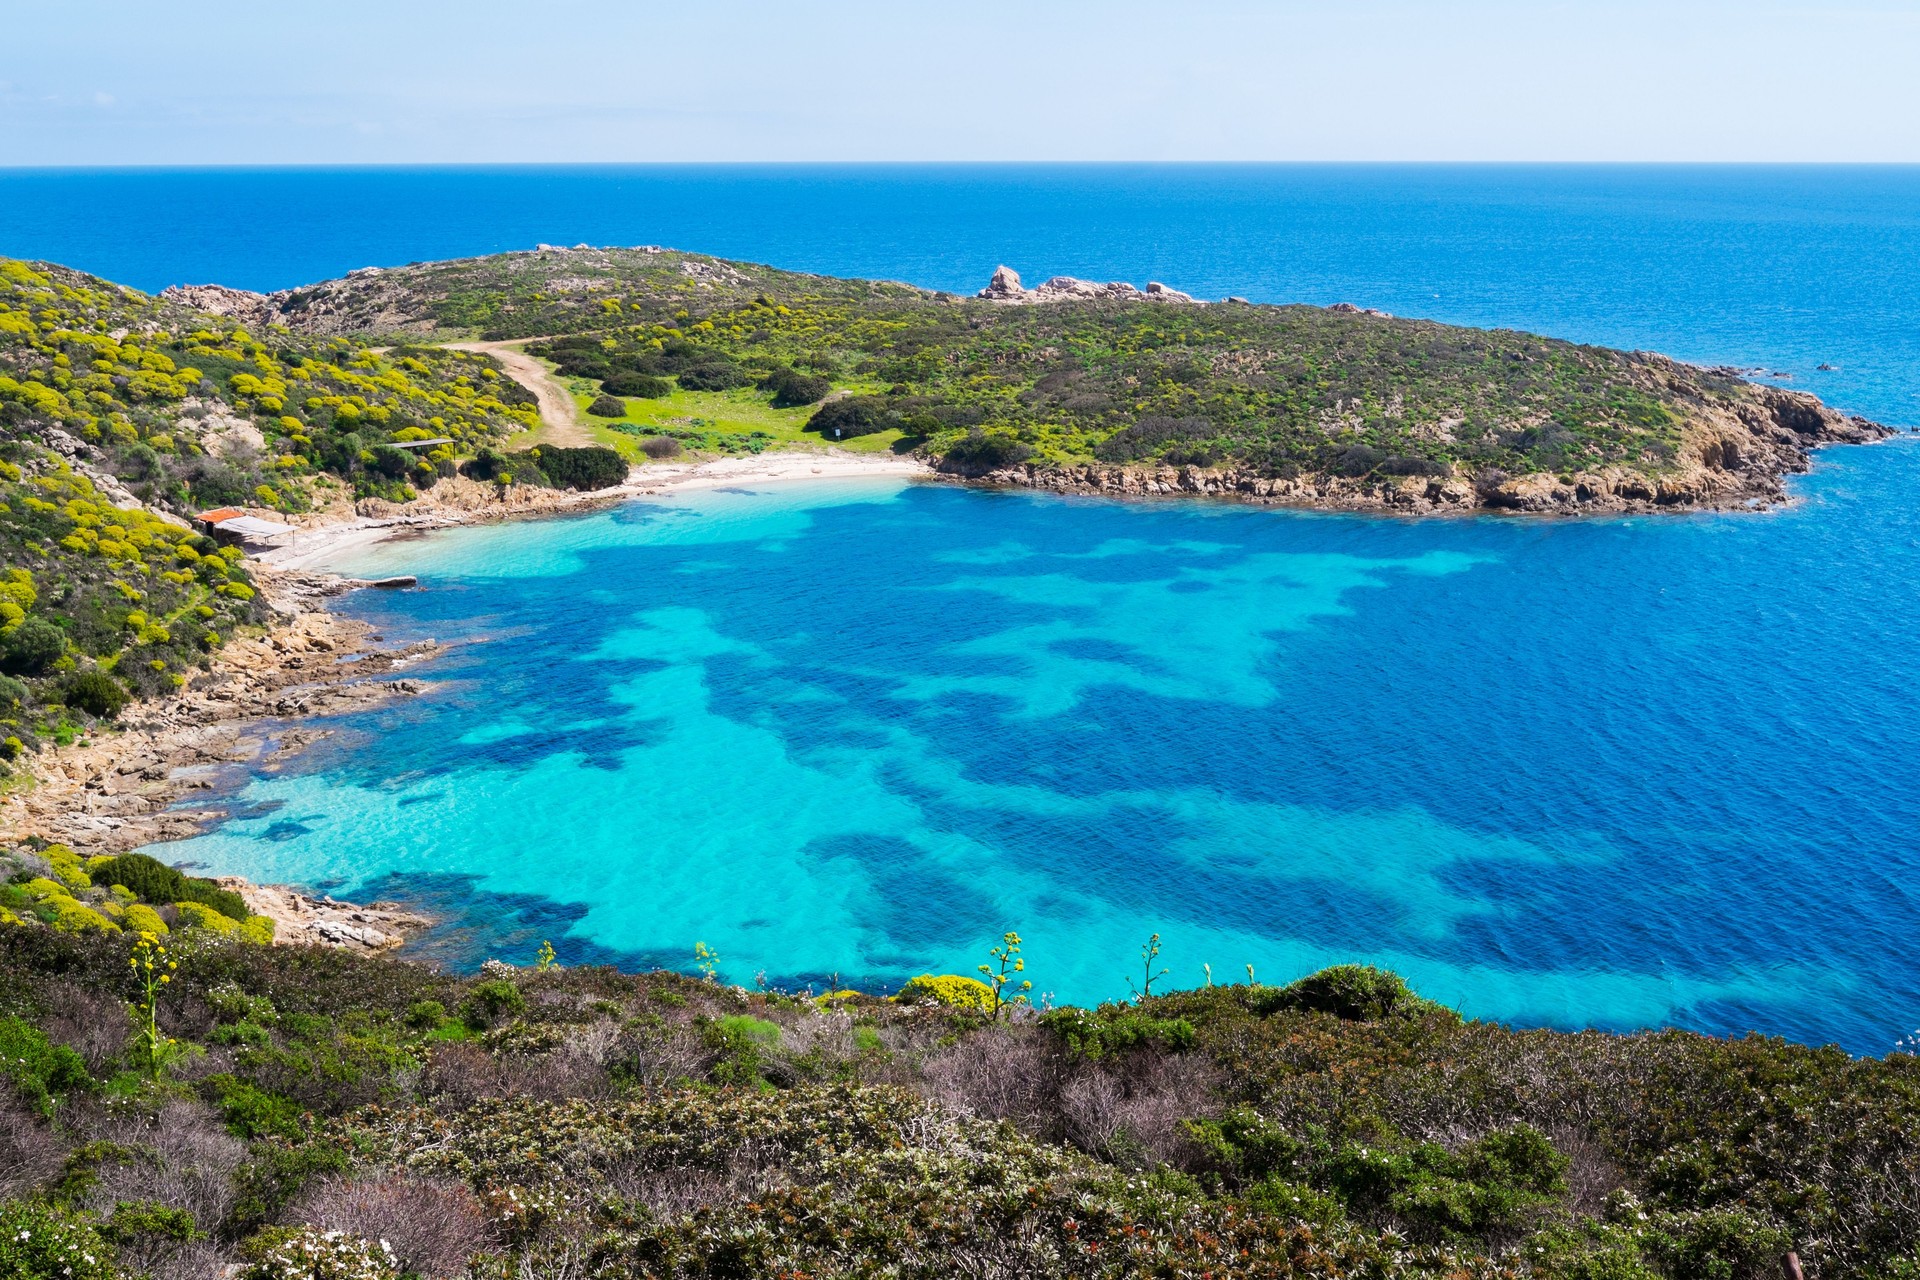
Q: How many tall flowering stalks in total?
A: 5